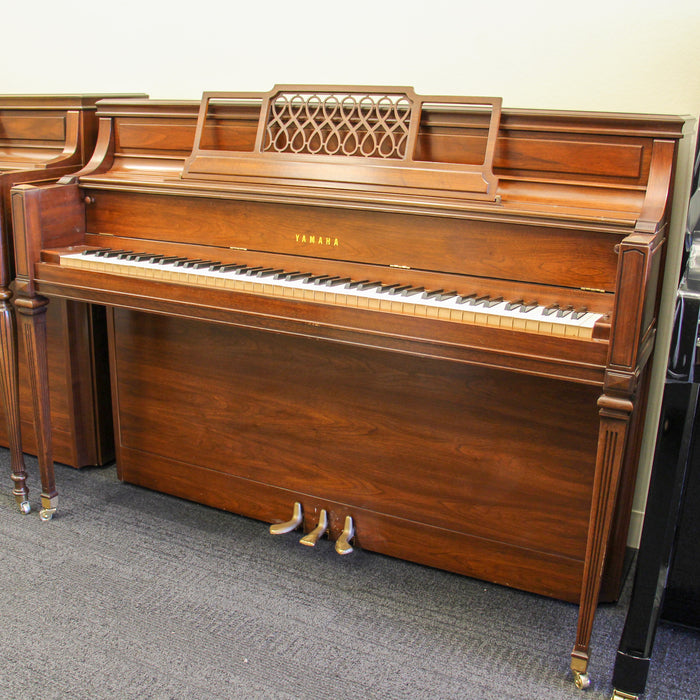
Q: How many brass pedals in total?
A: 3